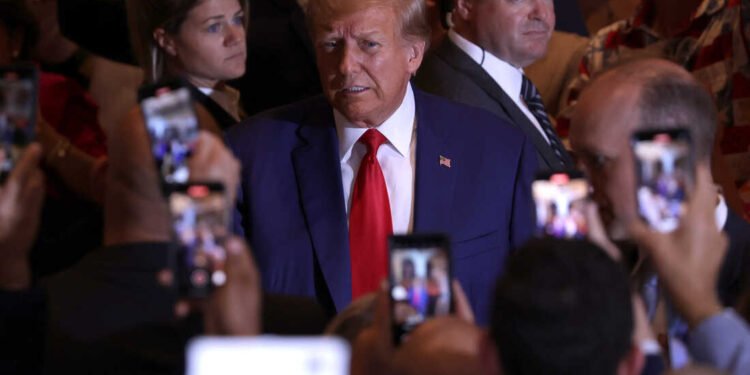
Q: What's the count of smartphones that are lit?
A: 6